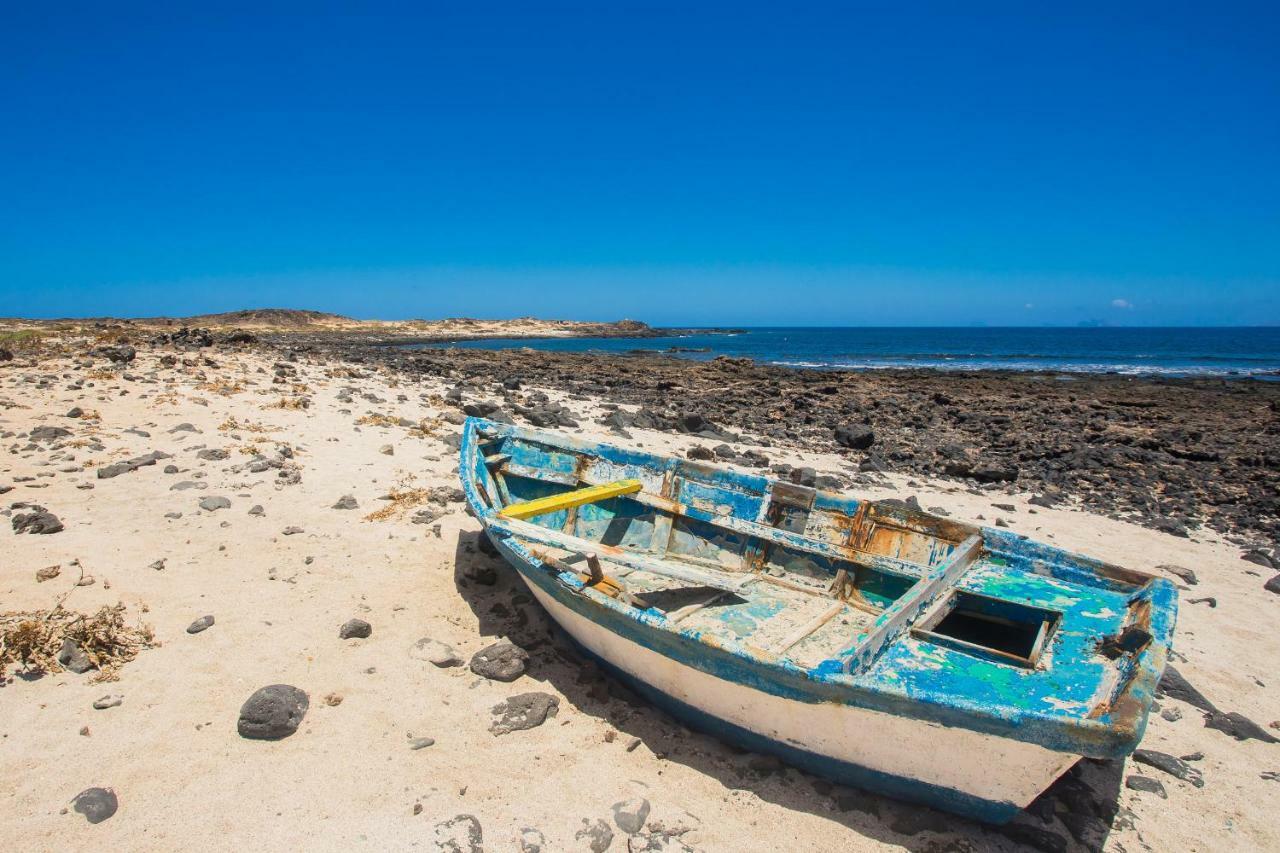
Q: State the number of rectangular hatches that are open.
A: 1